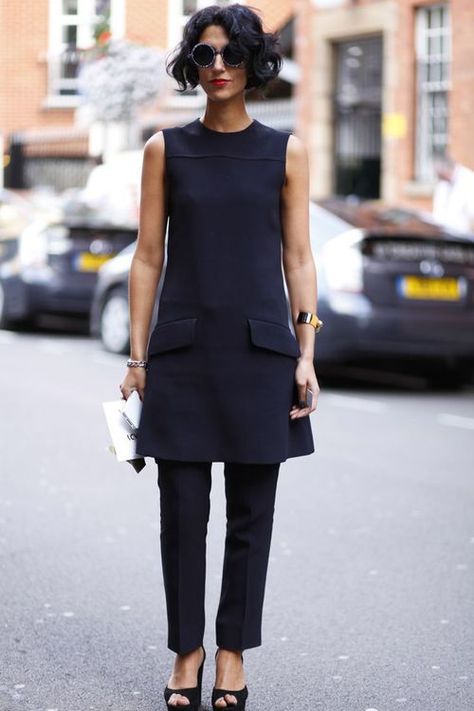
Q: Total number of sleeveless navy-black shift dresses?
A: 1